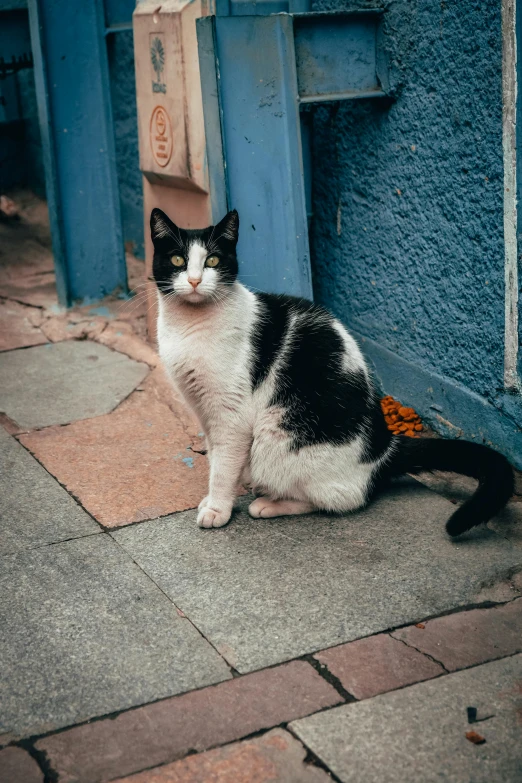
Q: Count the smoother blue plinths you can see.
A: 1